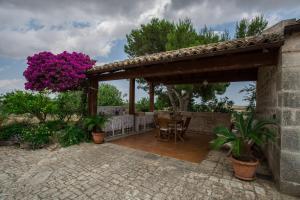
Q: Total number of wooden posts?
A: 3